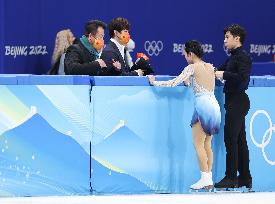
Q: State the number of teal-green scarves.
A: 1